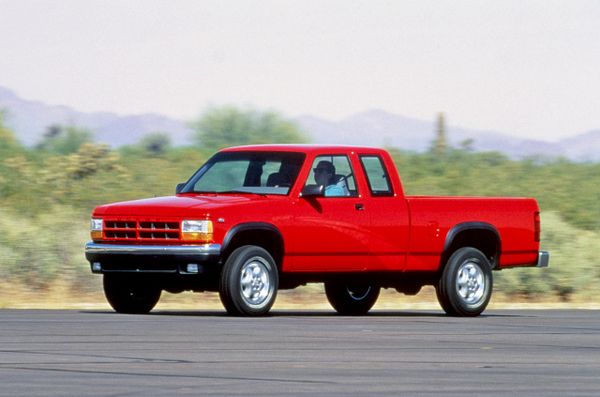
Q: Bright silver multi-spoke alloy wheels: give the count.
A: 2